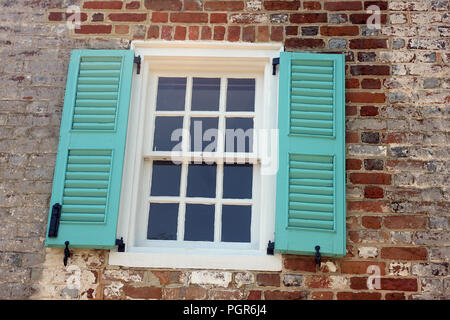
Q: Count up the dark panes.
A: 12